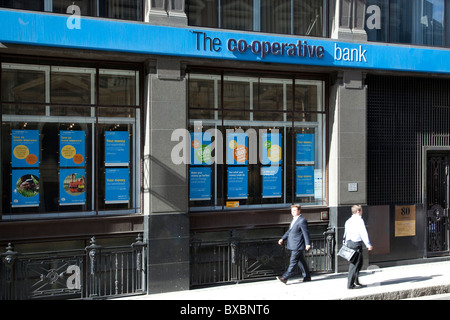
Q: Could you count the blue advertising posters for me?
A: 14